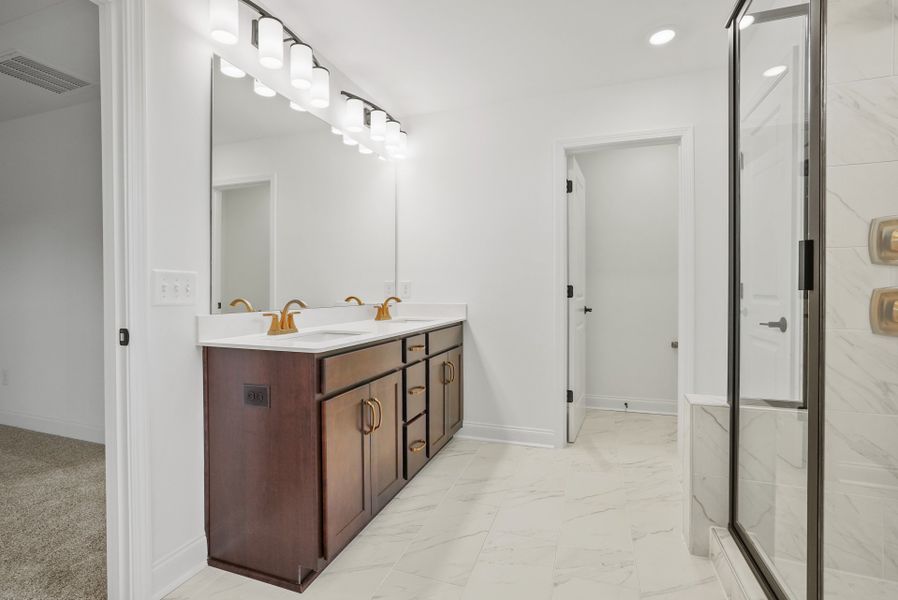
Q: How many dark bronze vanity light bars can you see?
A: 2